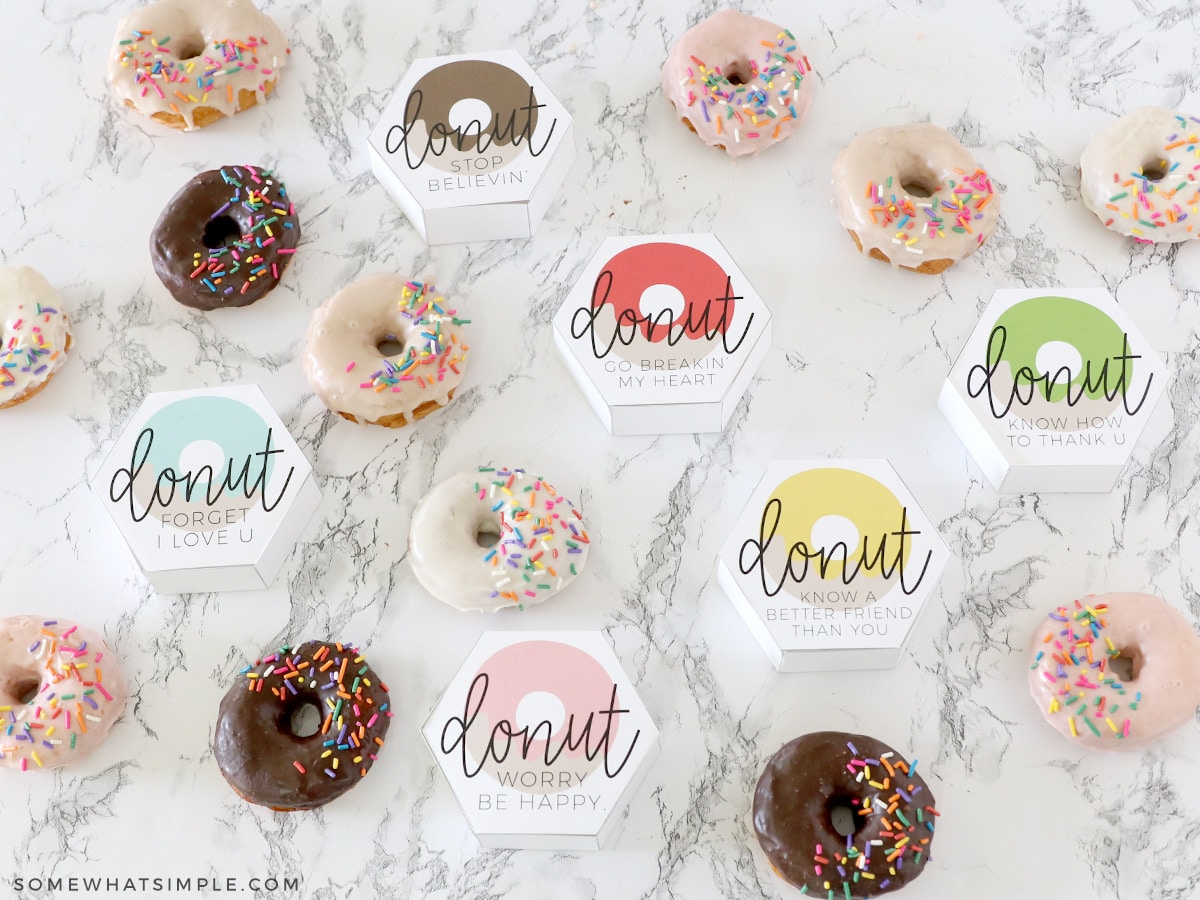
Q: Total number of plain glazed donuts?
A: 0